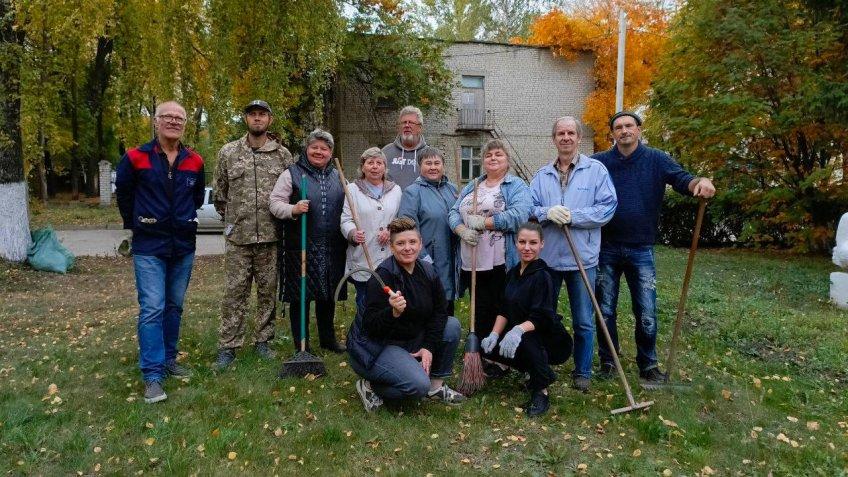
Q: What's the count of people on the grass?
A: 11